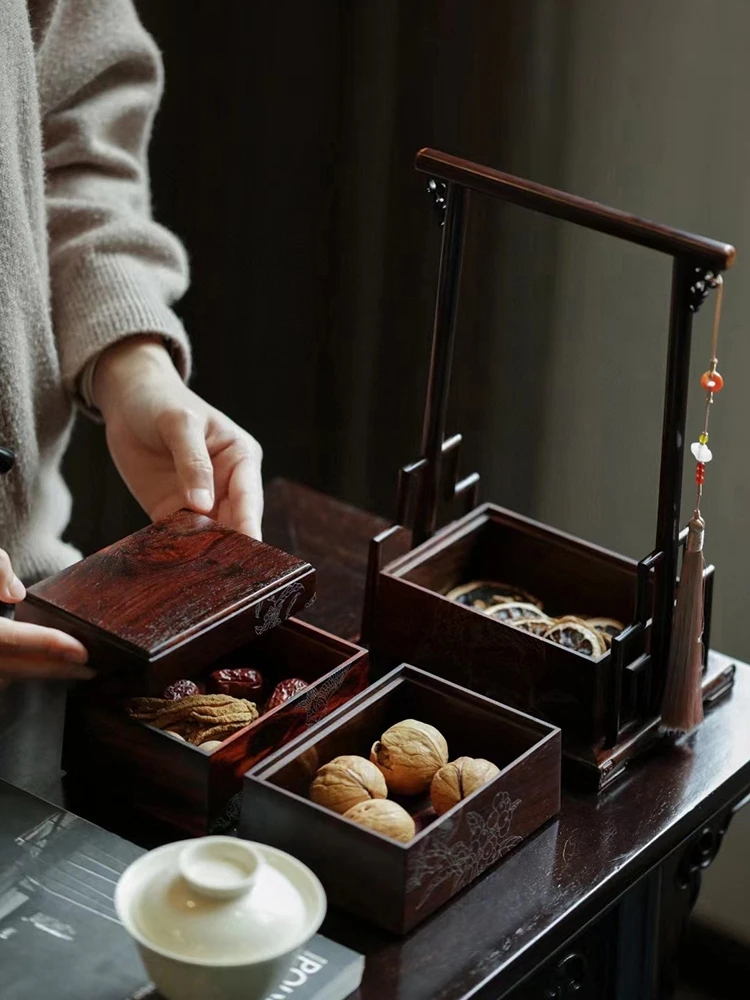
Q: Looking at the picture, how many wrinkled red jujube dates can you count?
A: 3